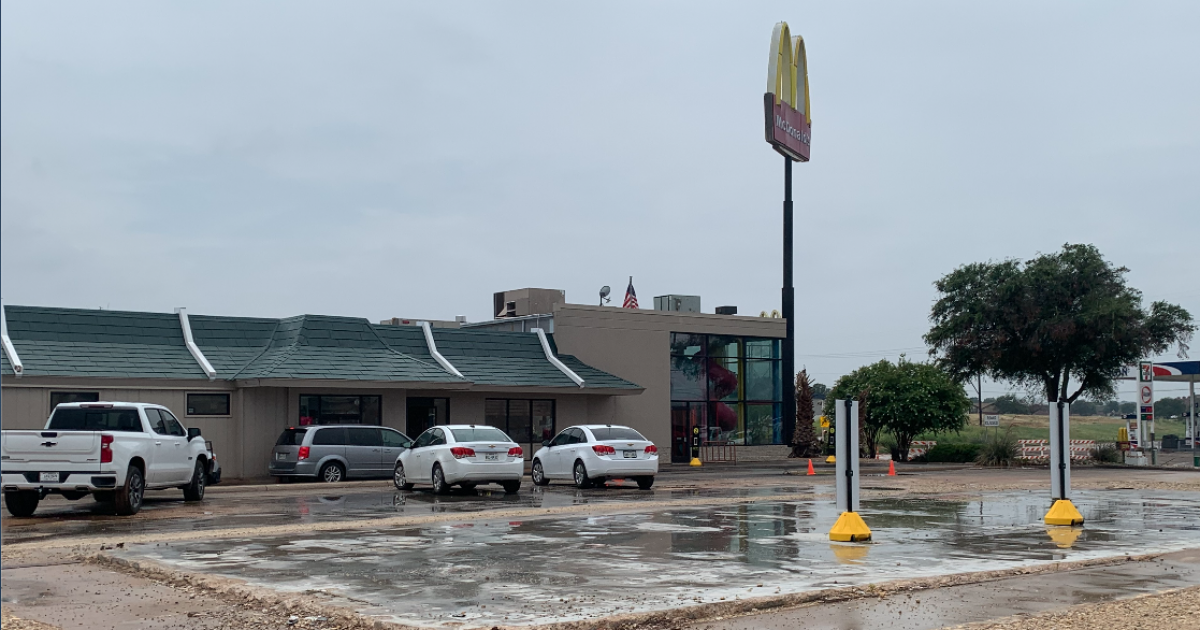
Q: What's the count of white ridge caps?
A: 4